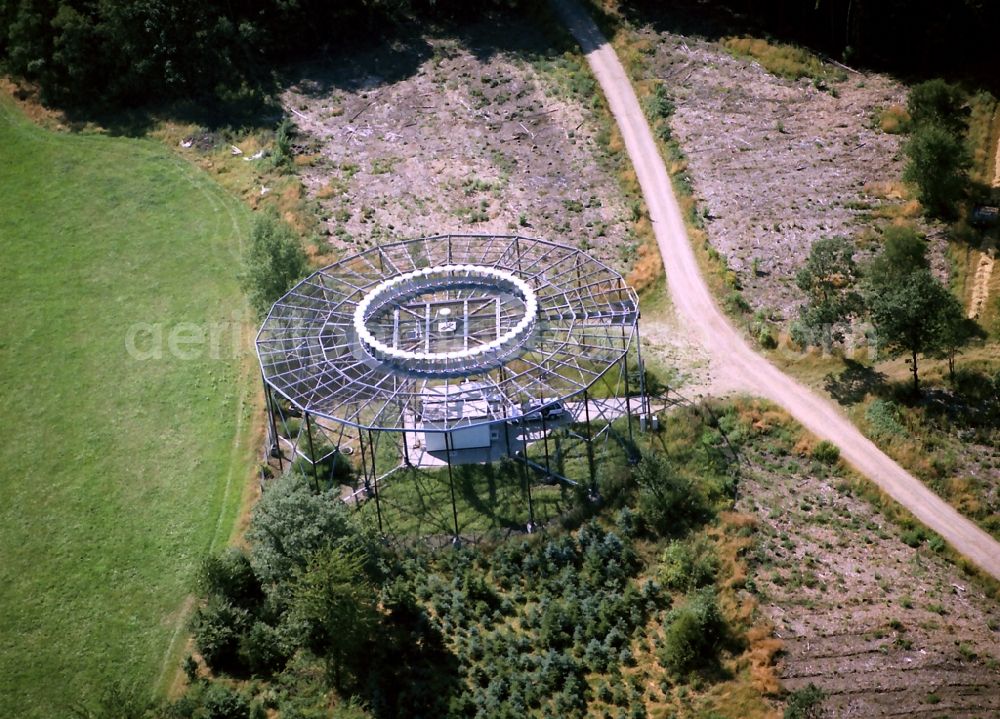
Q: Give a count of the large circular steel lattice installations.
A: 1